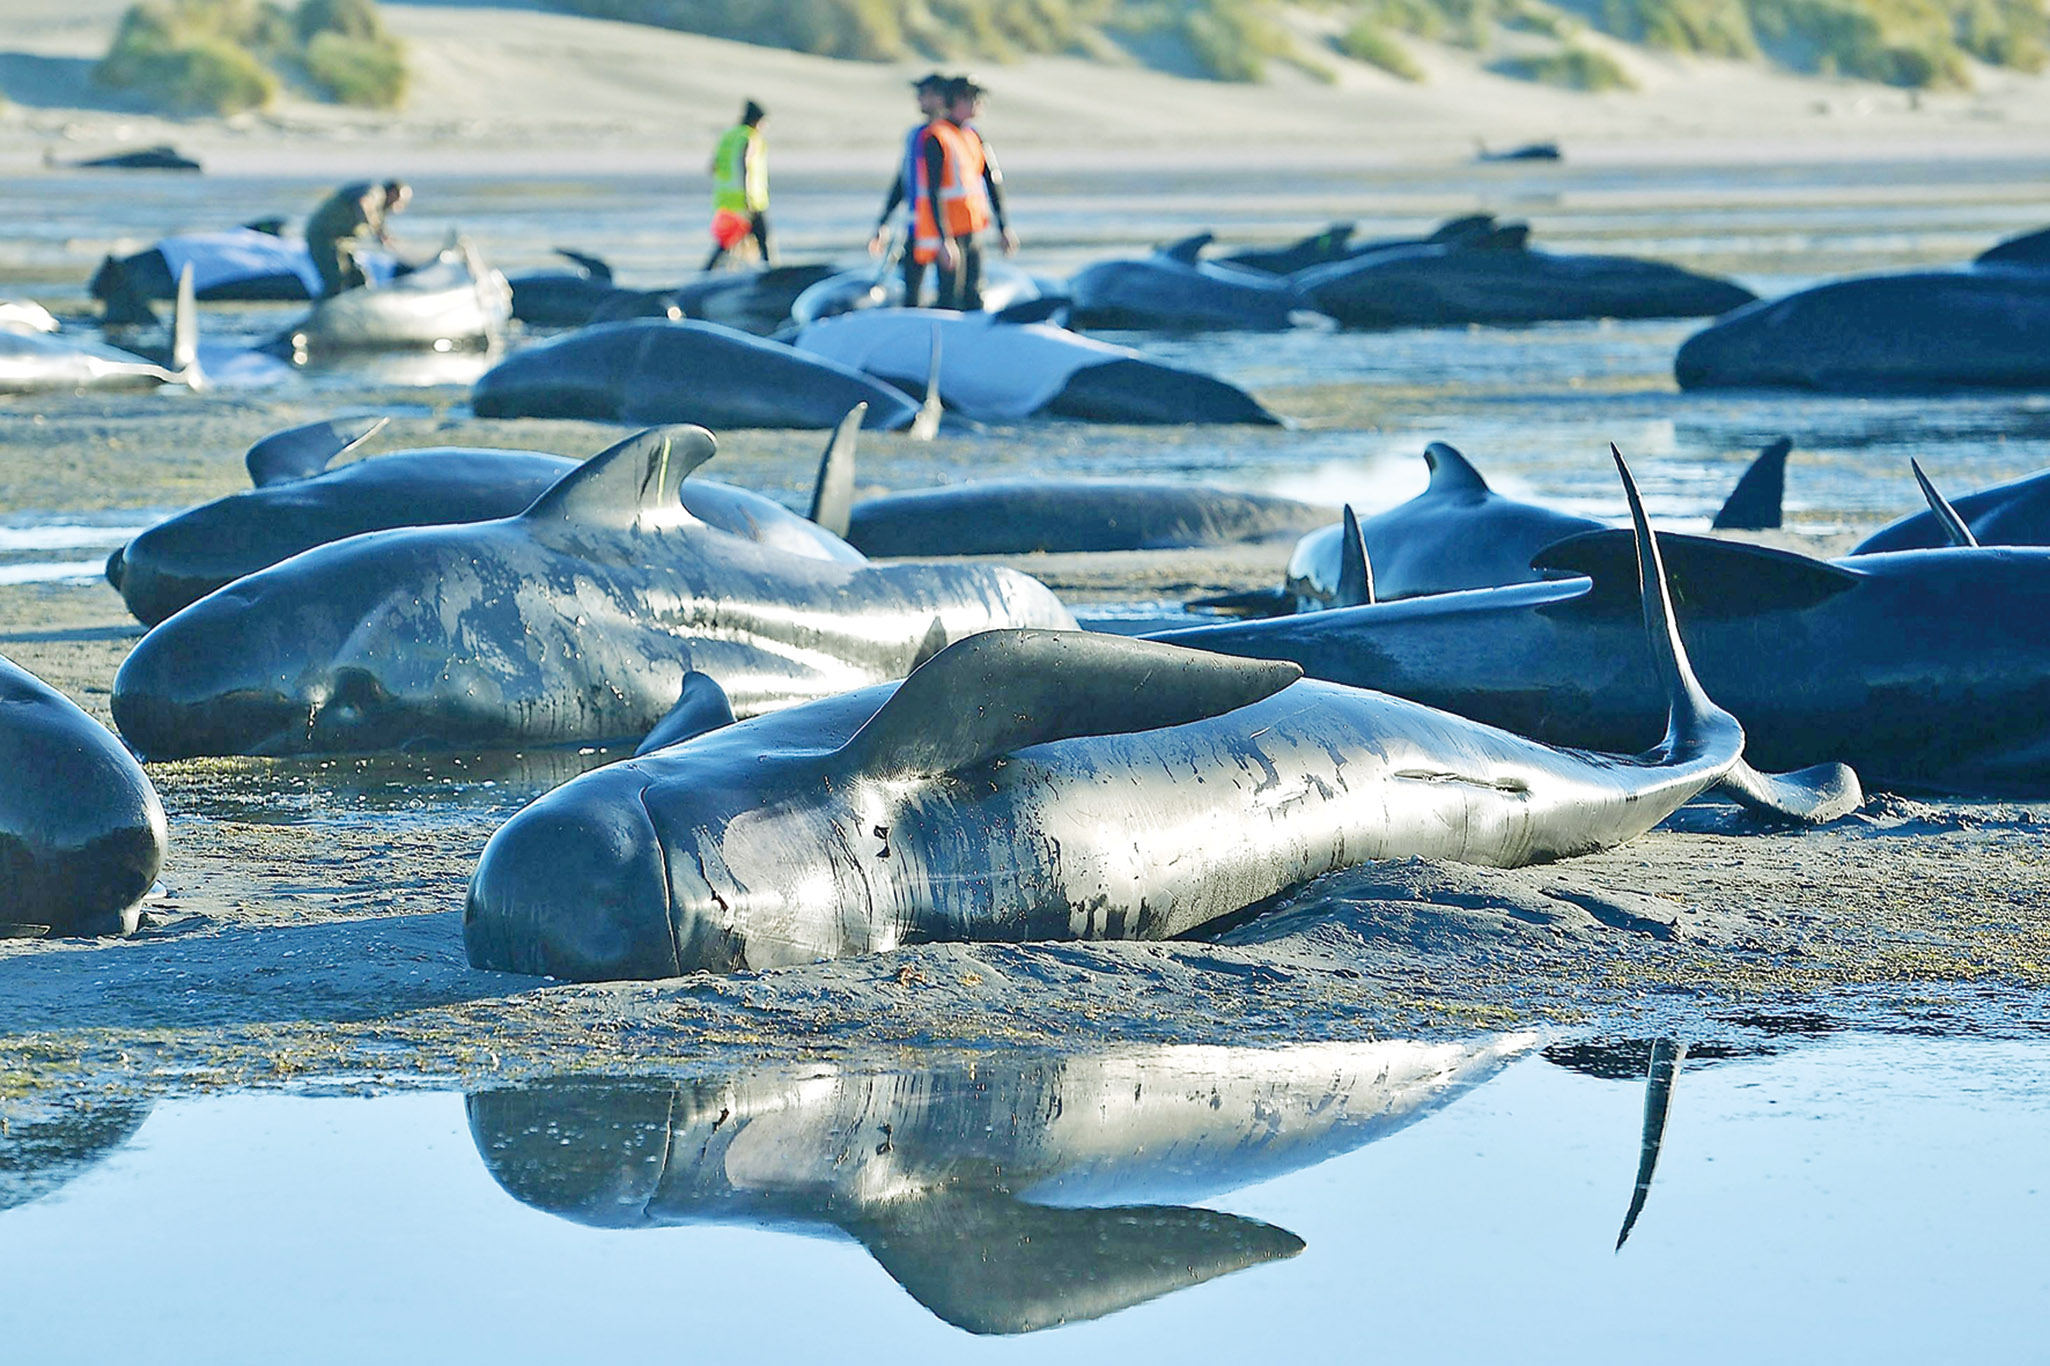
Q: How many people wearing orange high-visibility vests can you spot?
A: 1